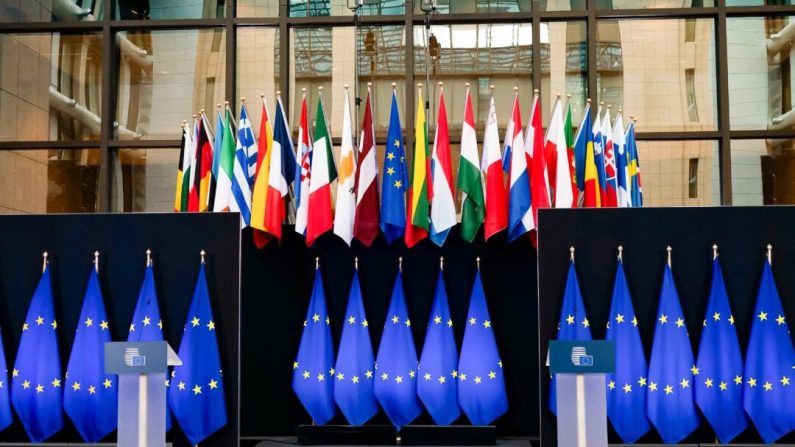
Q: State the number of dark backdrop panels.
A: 3